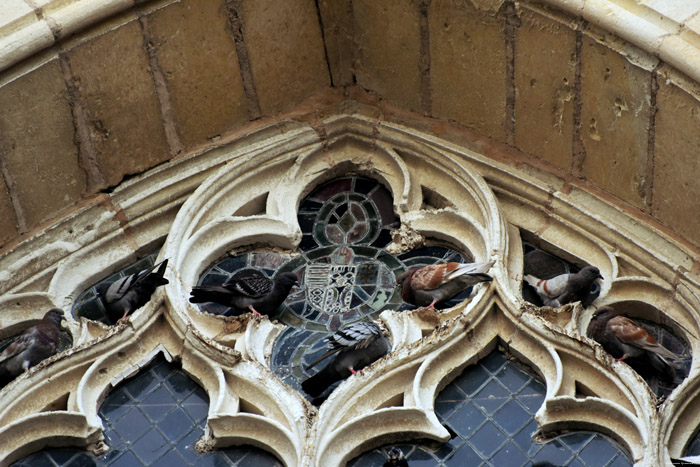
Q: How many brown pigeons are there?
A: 2